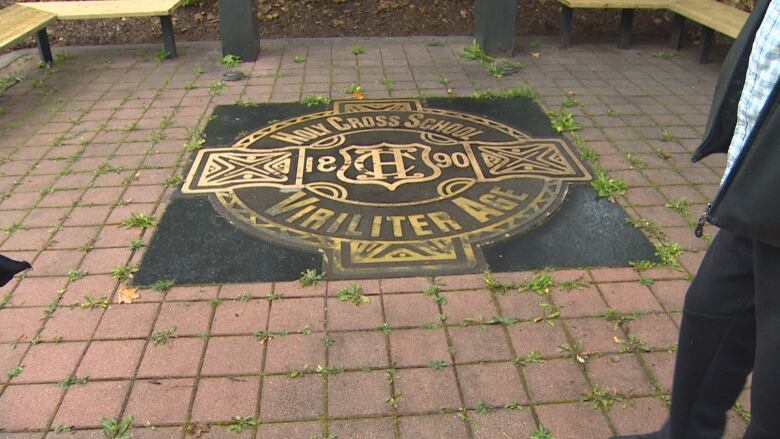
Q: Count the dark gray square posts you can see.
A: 2